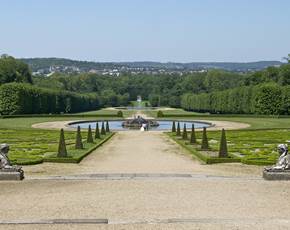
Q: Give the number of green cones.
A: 12